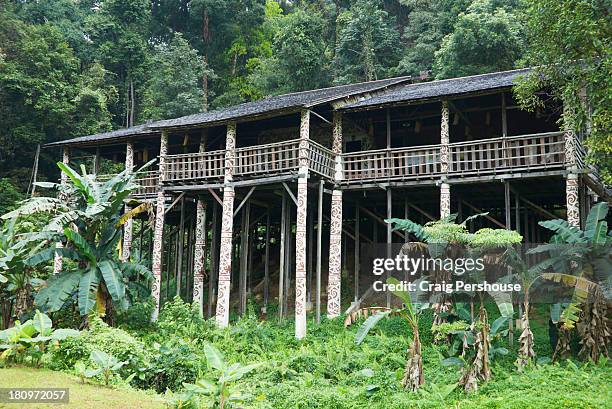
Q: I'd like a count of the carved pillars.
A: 9